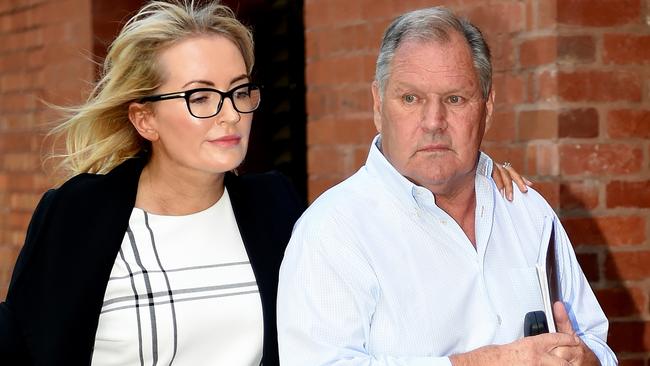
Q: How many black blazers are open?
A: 1